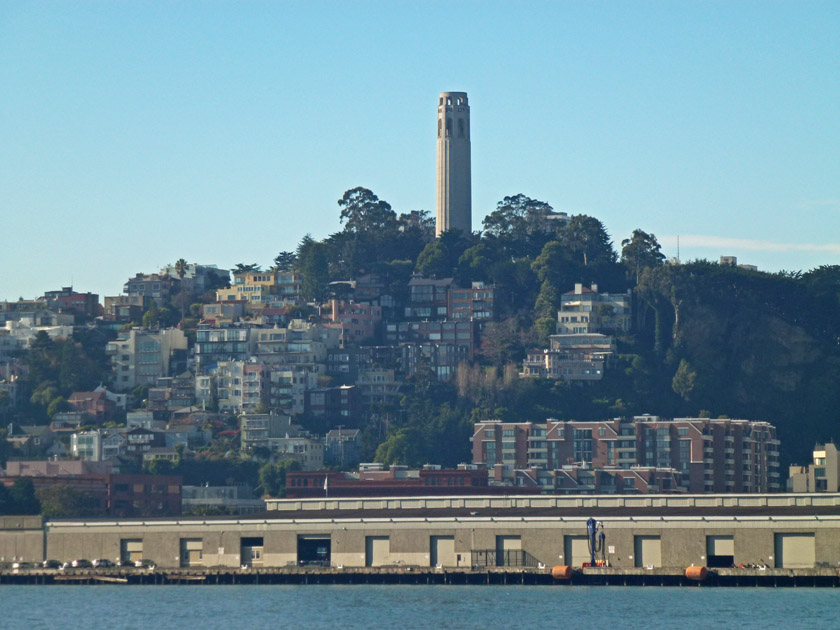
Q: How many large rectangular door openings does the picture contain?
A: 11